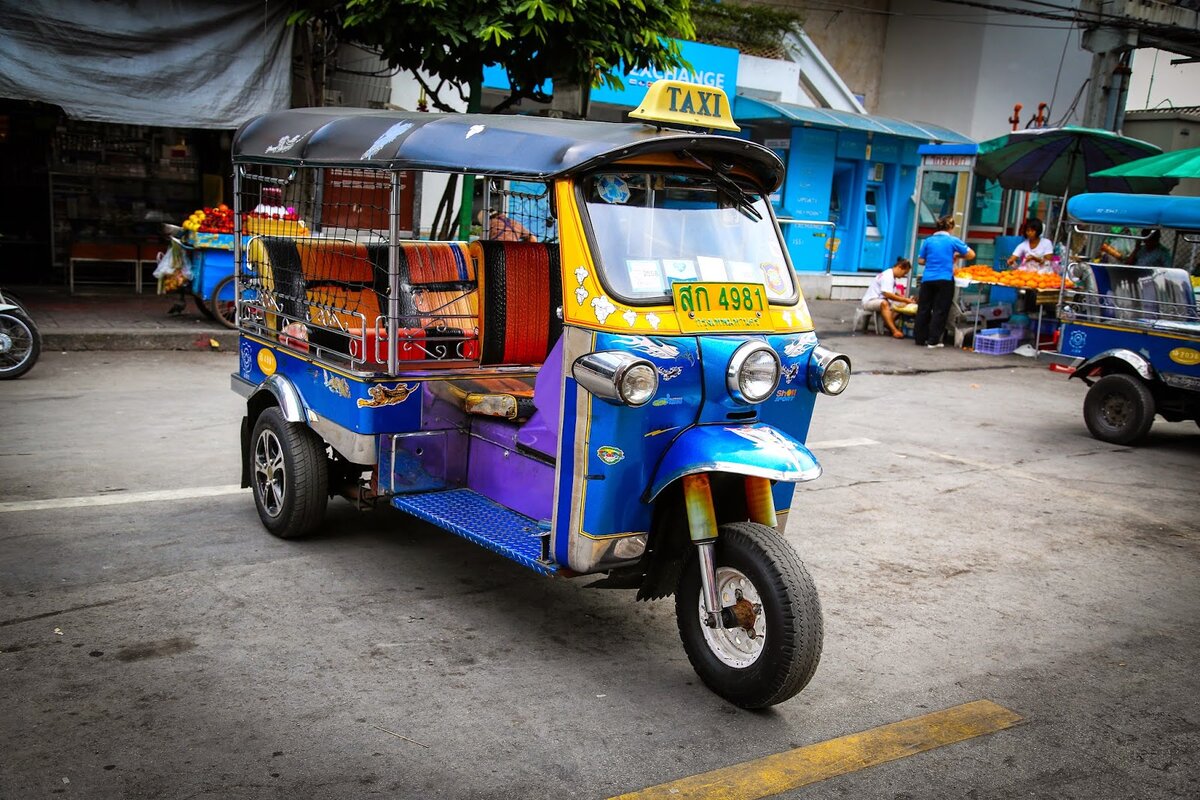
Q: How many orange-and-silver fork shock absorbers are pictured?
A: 2